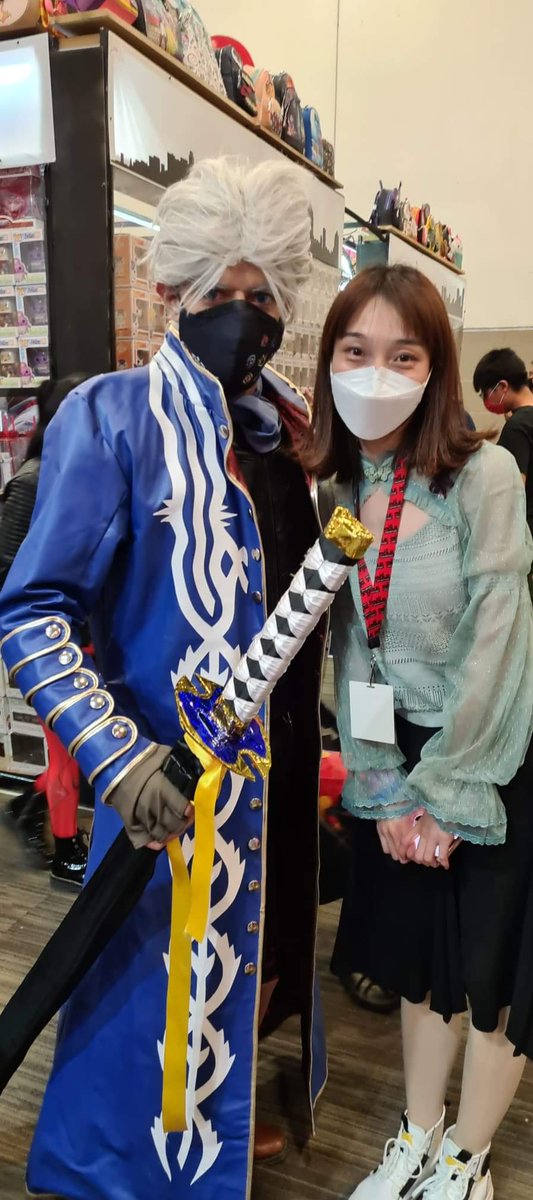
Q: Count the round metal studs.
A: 14